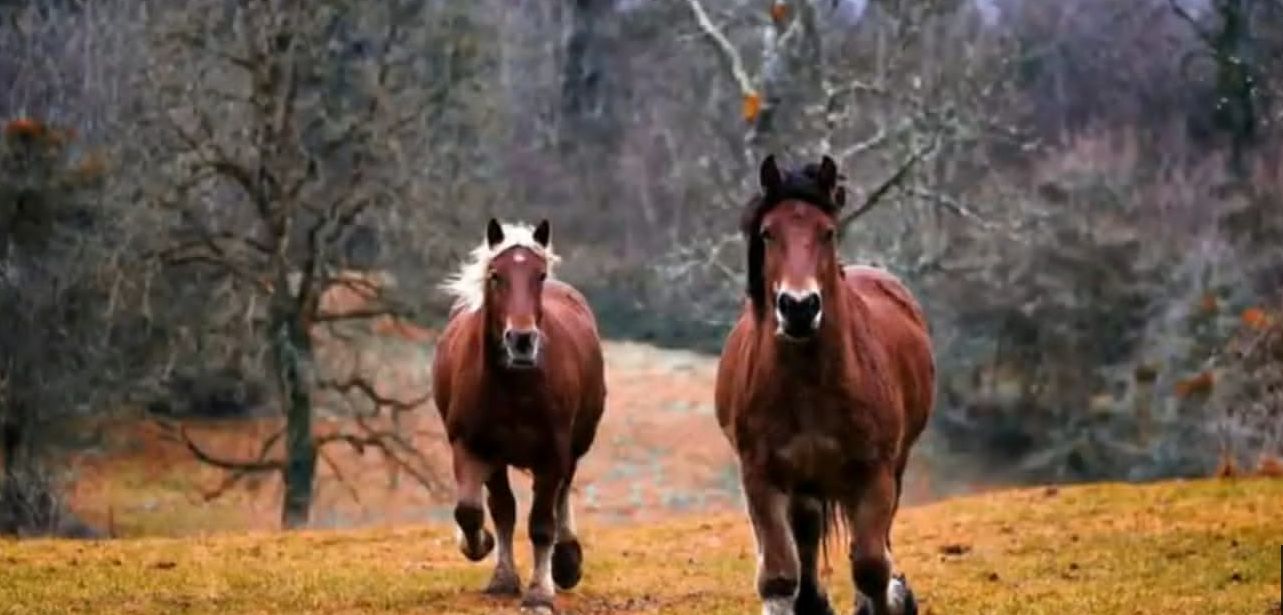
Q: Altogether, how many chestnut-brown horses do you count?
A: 2